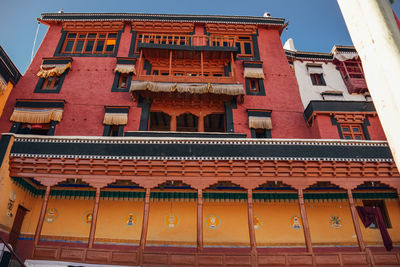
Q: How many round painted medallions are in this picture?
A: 8